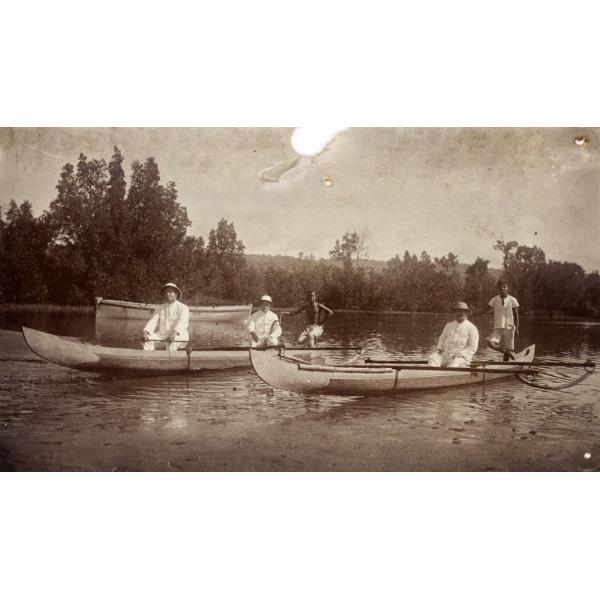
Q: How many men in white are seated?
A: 3